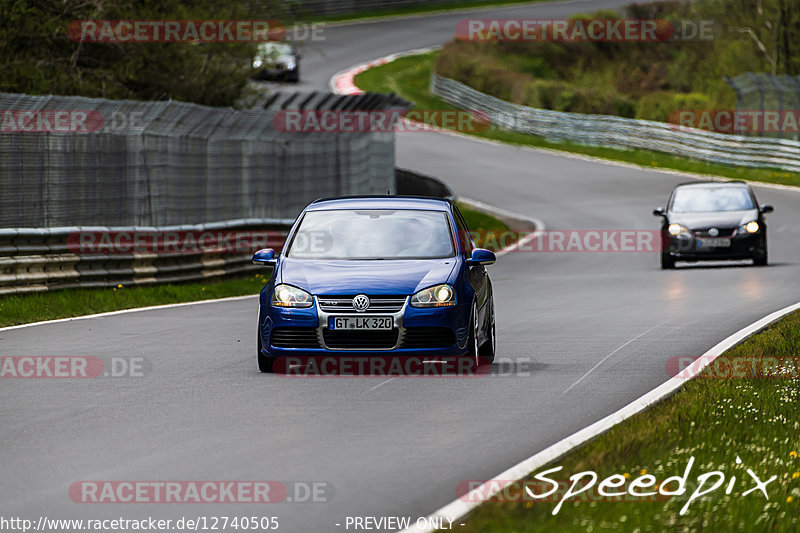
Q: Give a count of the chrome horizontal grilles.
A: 2